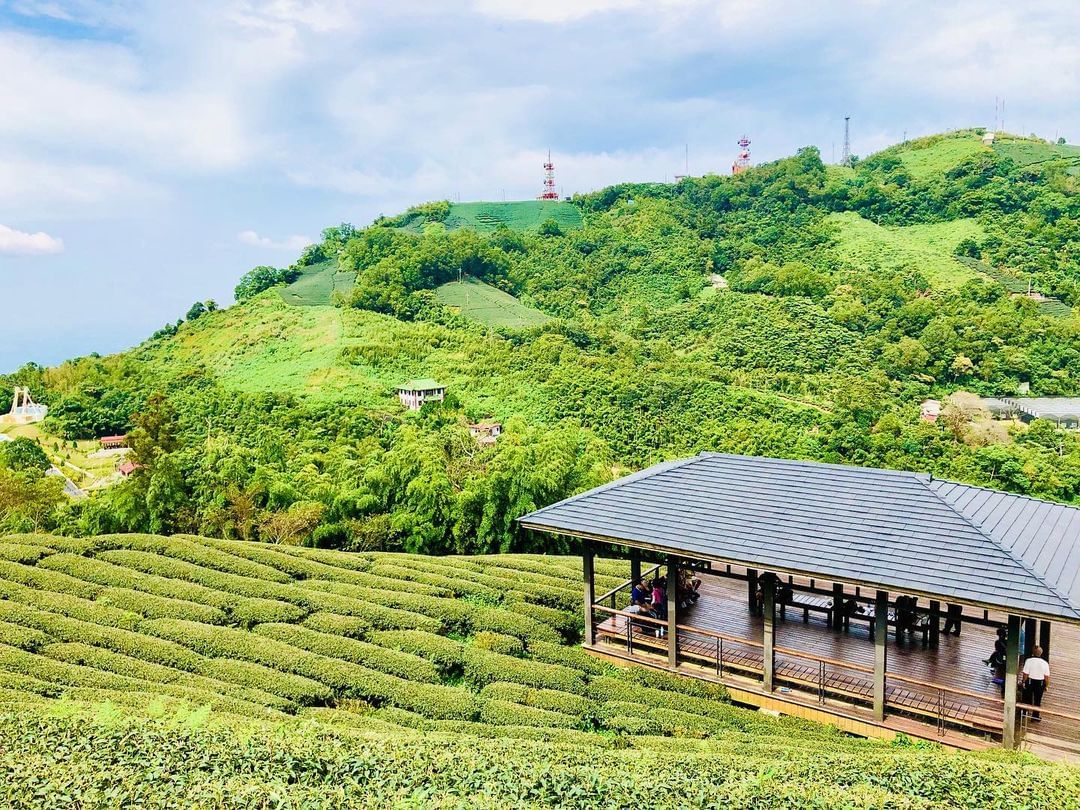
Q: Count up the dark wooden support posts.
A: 11